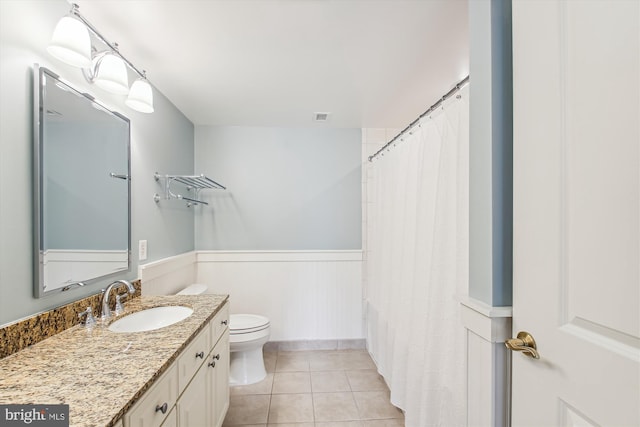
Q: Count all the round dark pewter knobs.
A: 5